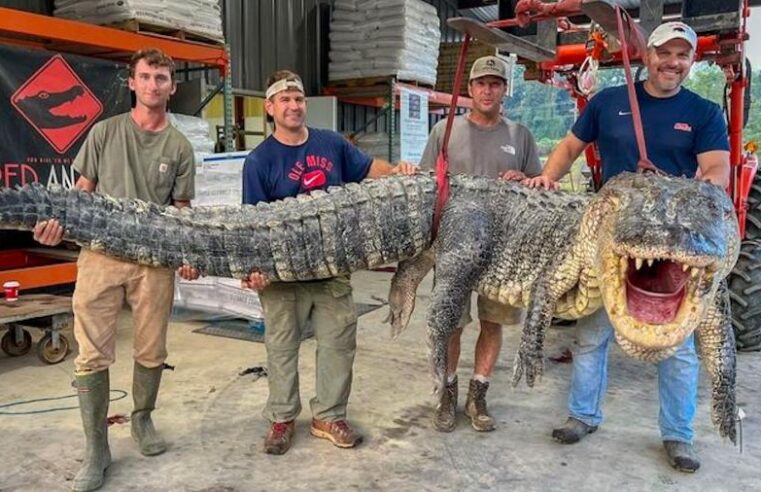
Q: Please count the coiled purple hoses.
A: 0